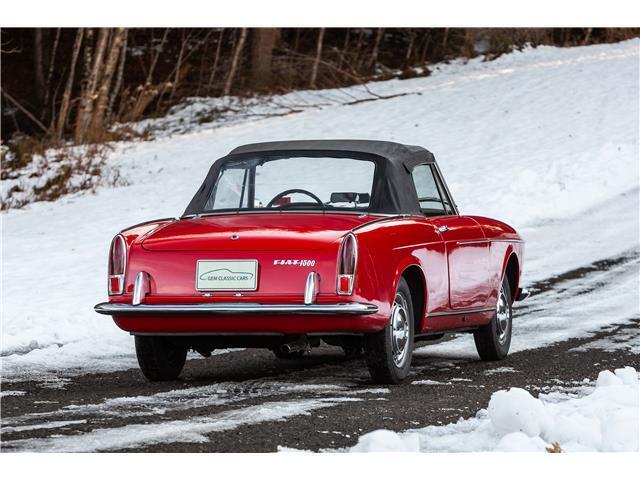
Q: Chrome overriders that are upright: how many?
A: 2